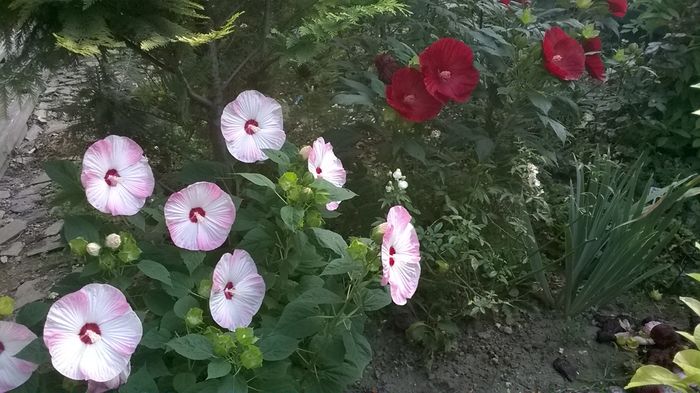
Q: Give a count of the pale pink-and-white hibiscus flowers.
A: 8